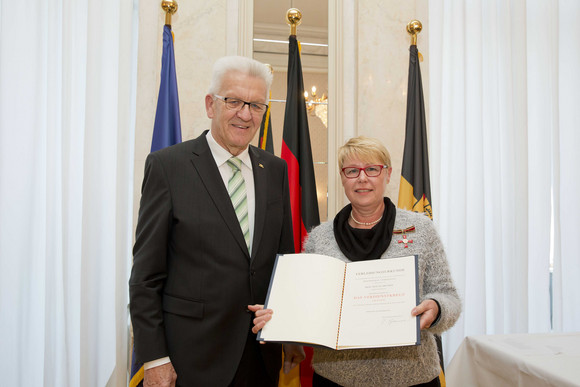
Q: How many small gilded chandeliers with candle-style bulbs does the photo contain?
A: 1